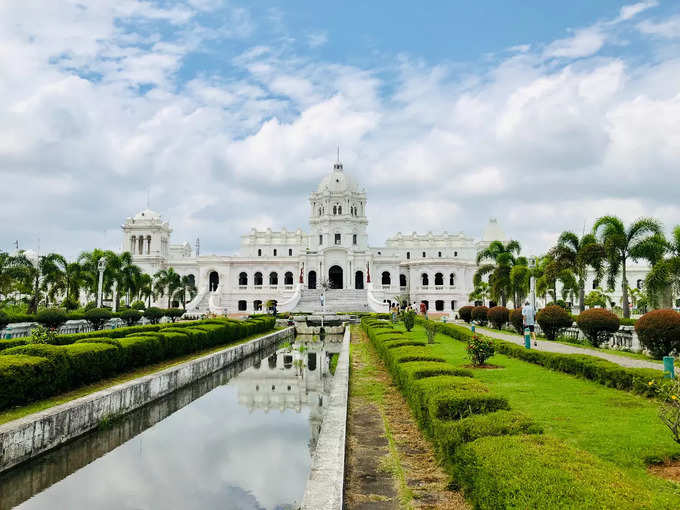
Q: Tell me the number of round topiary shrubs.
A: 13